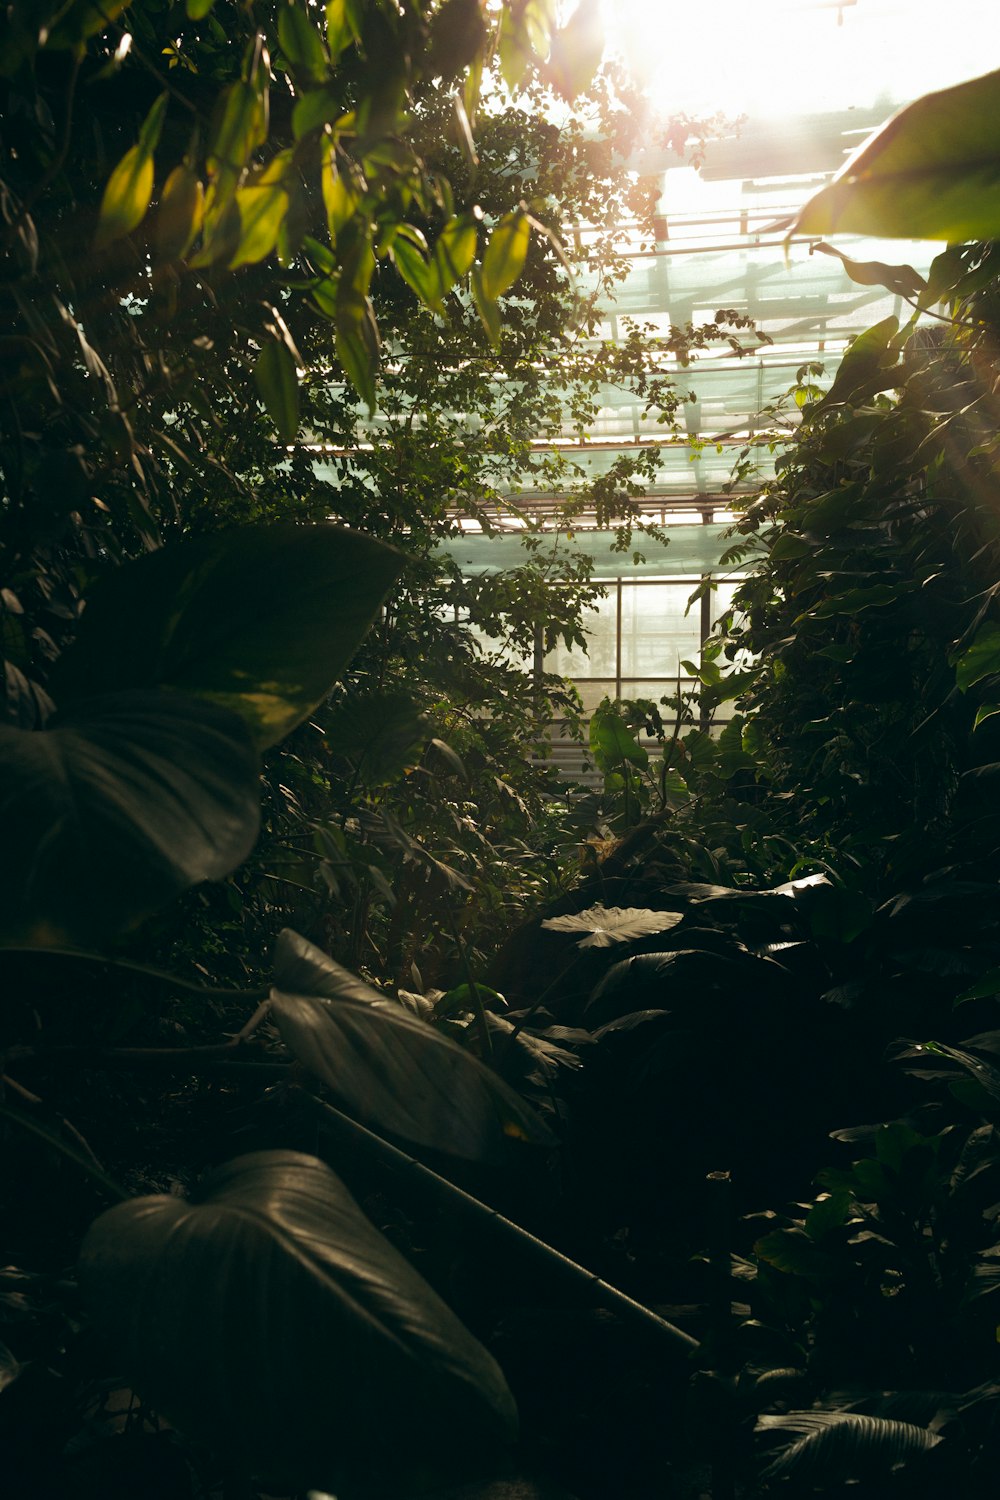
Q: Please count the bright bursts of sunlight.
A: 1